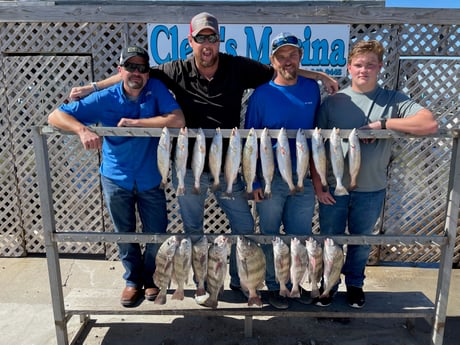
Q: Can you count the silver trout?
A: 12